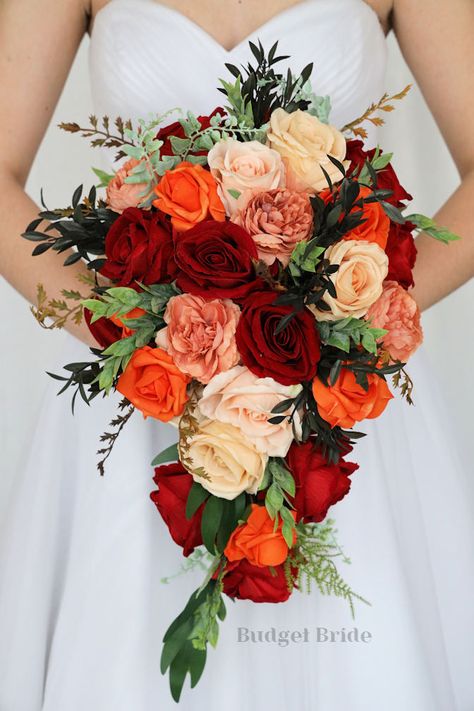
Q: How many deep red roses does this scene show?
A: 10